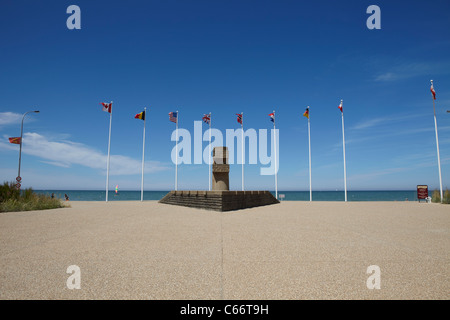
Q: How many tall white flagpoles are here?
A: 9